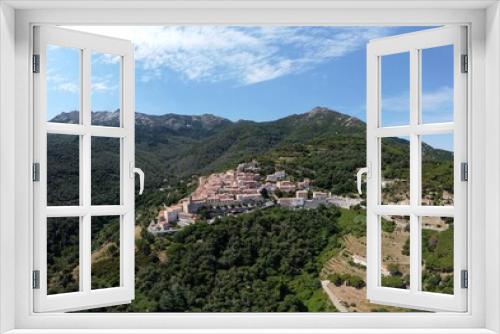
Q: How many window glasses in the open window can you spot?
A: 12